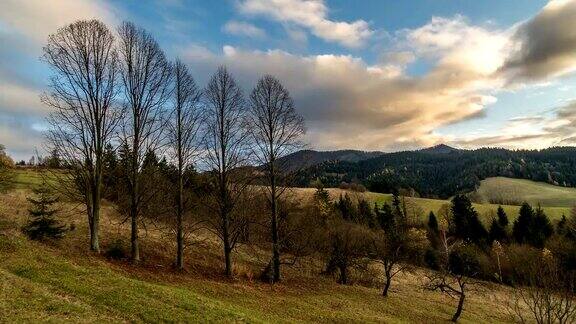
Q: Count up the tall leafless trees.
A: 5